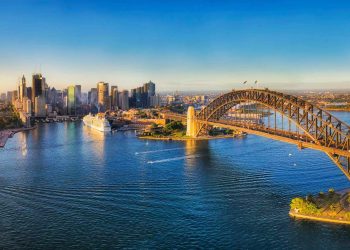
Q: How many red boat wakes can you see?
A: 0